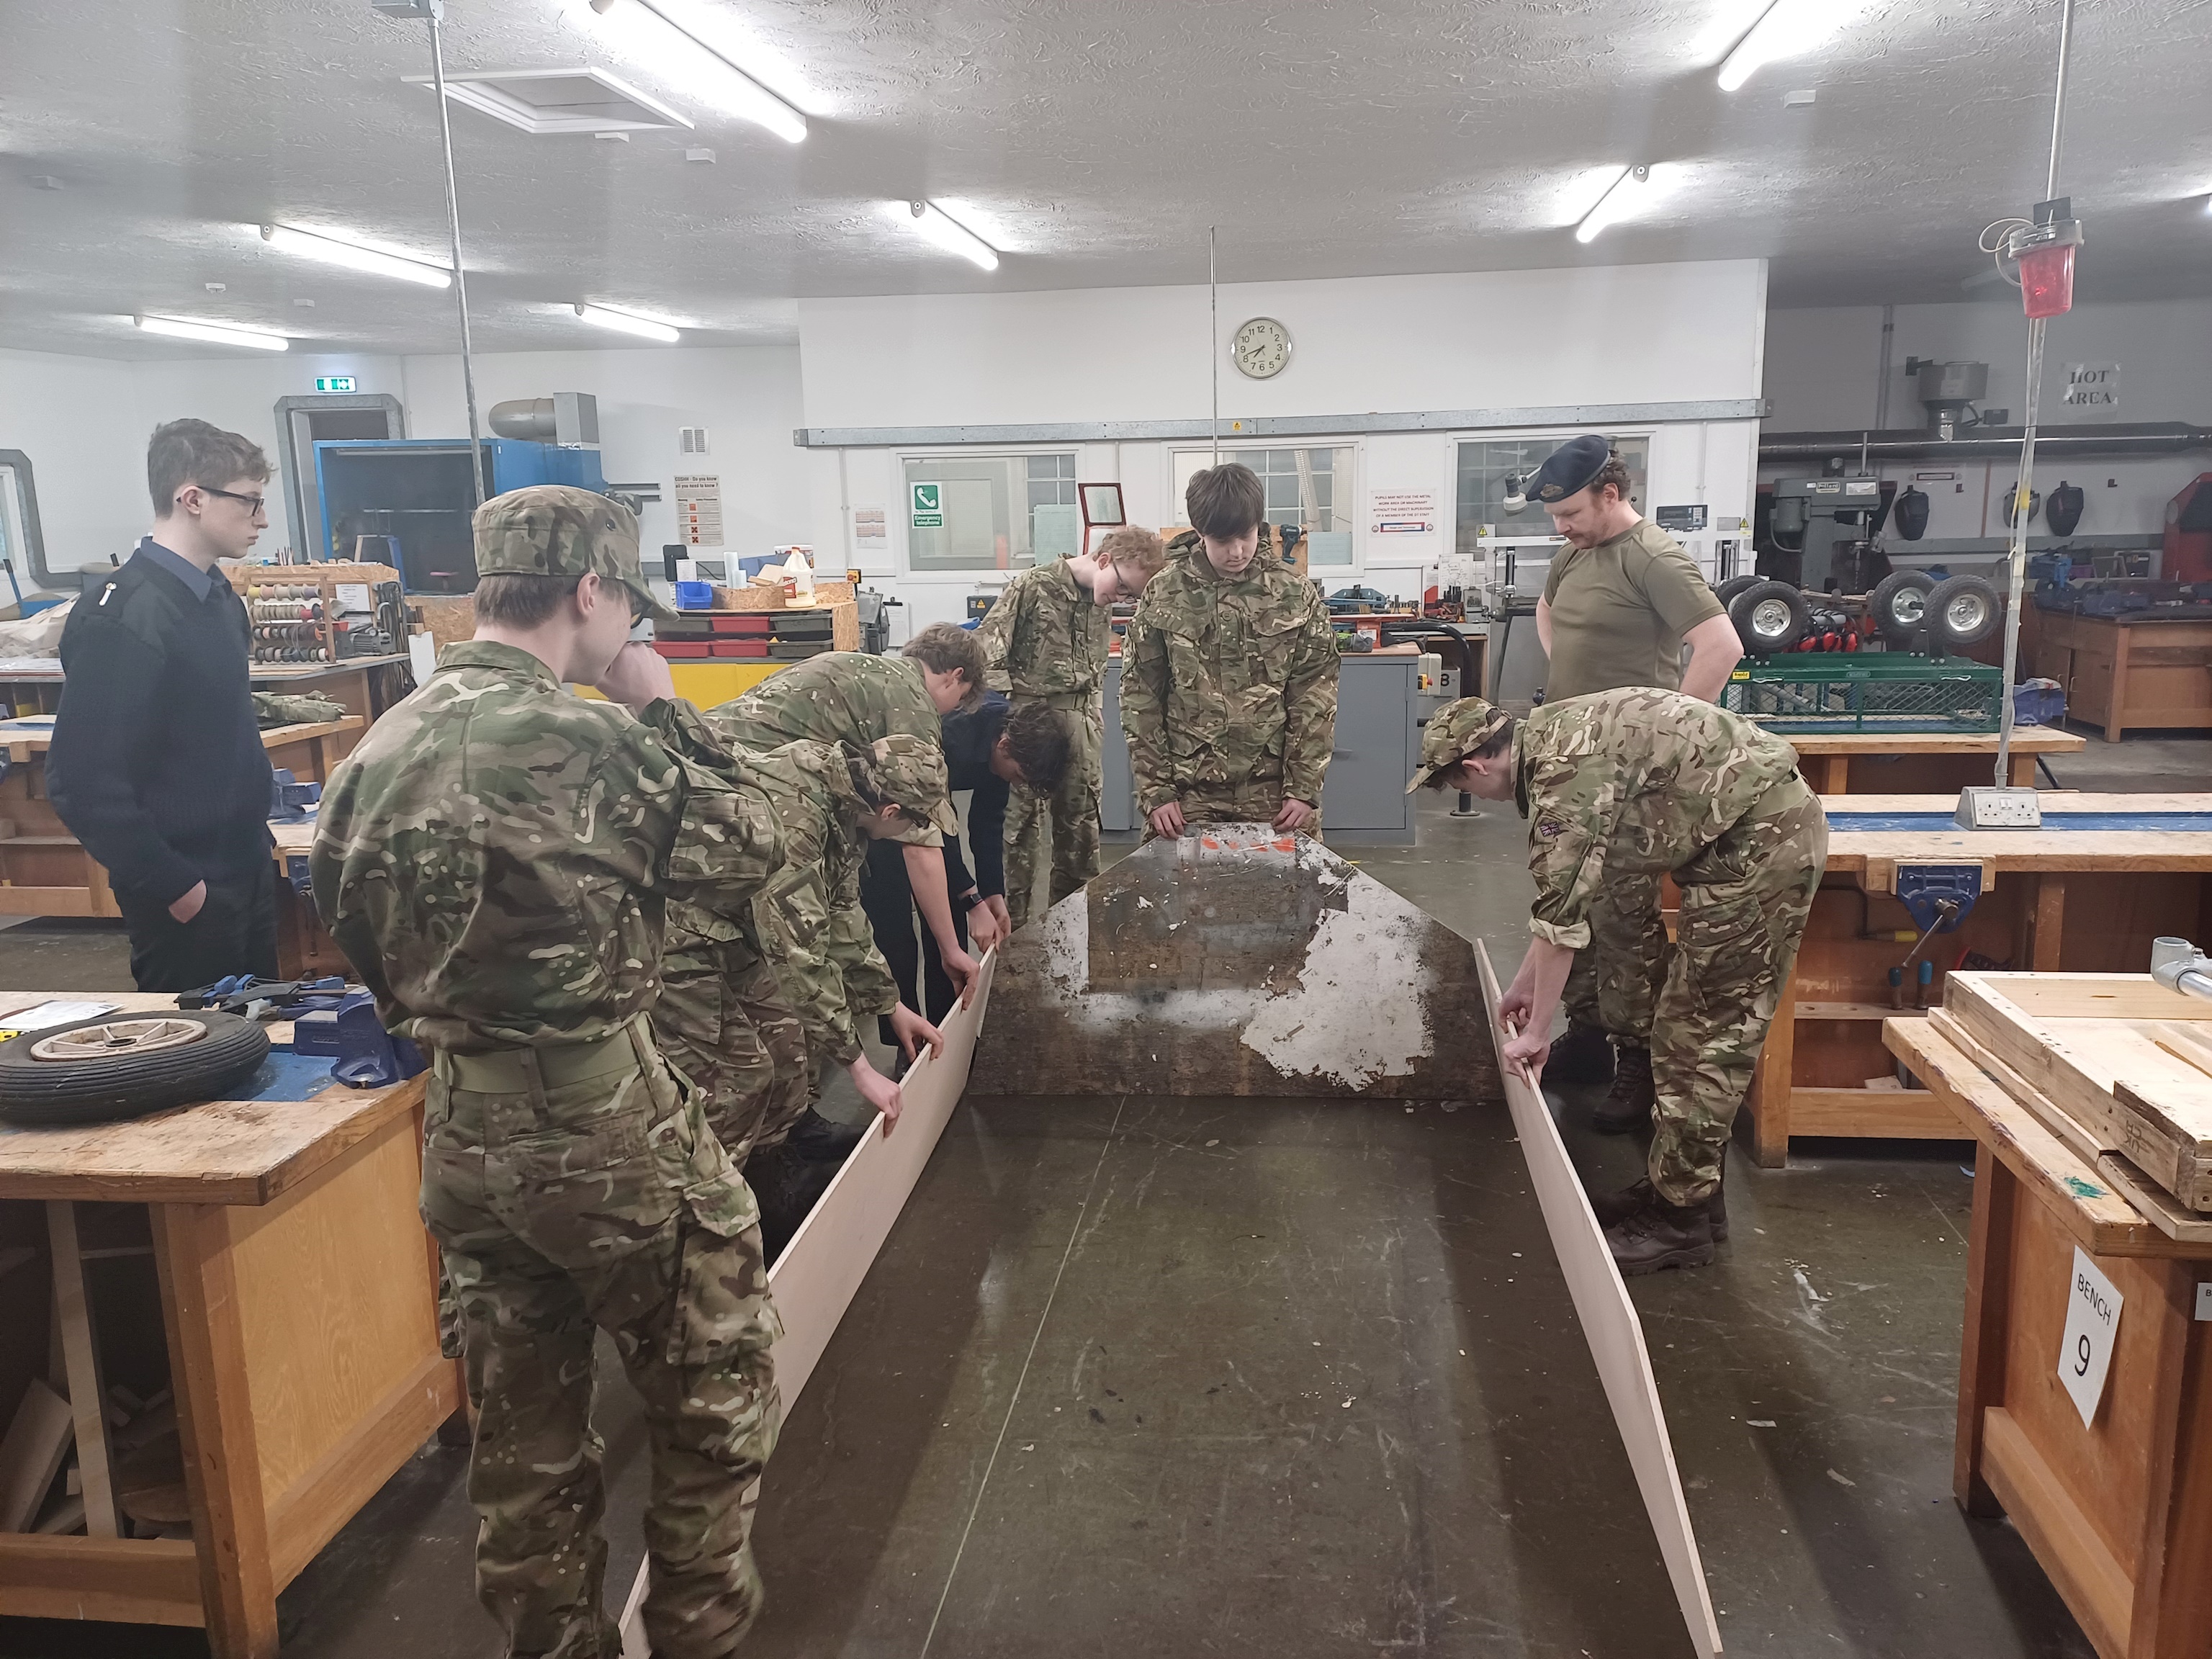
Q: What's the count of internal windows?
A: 3